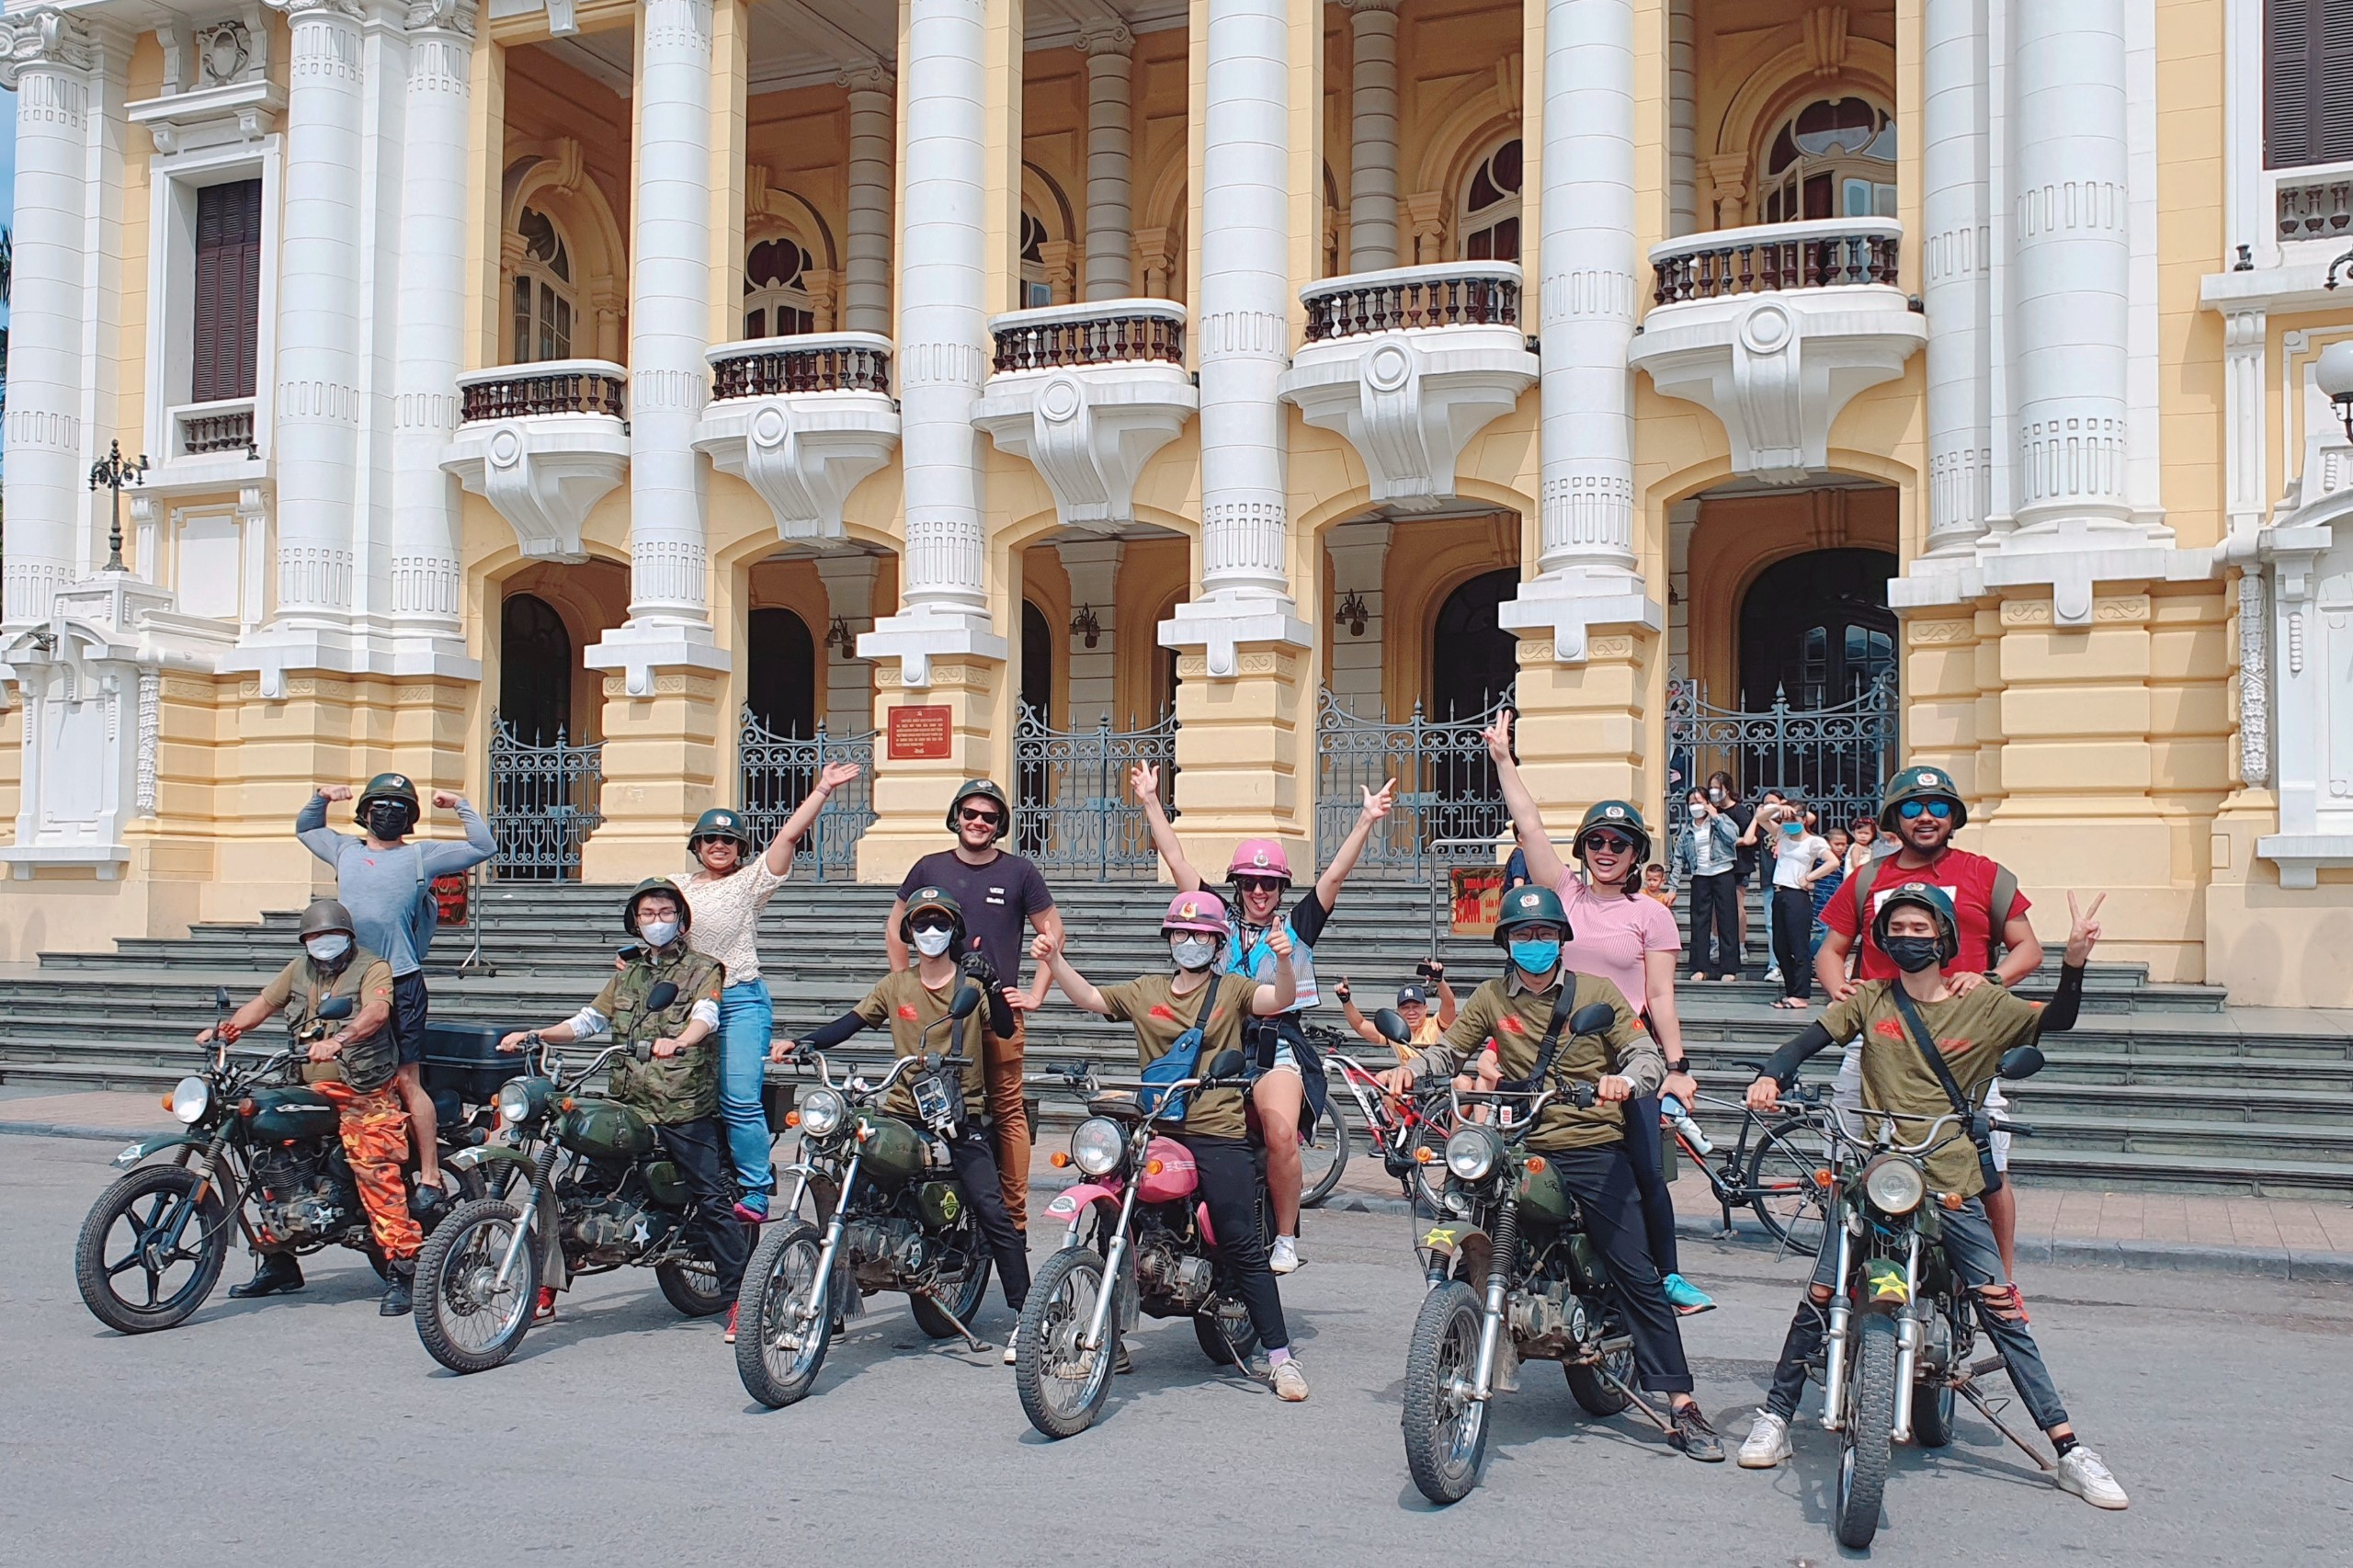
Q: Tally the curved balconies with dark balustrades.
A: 5